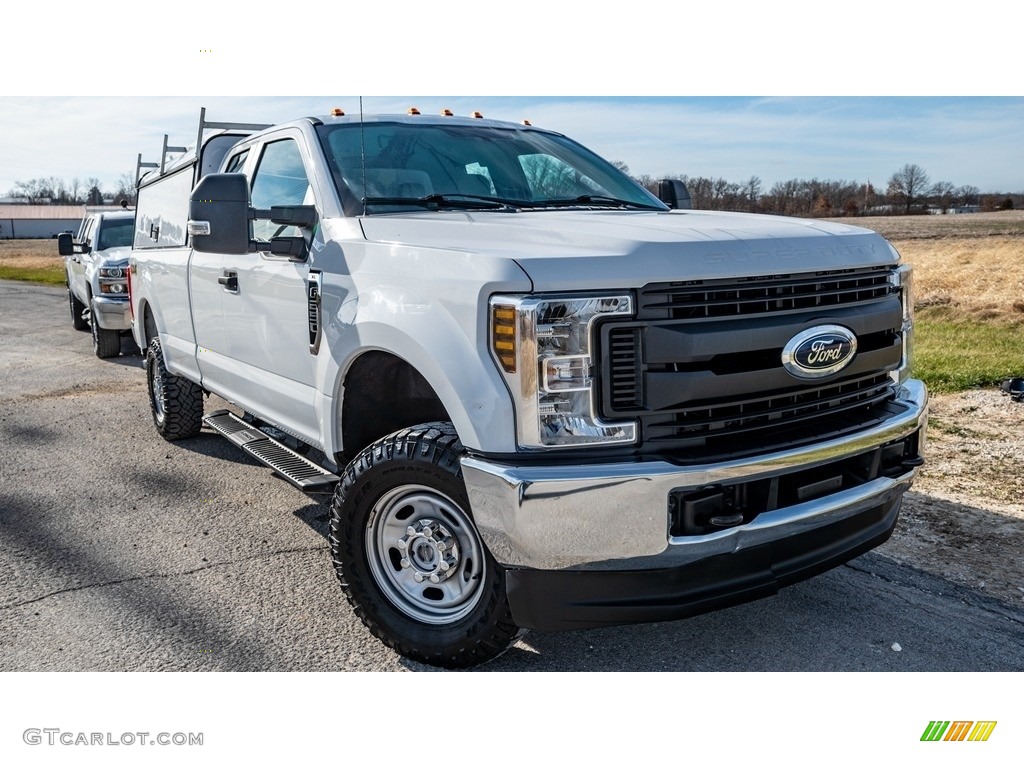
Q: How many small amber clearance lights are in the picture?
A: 5